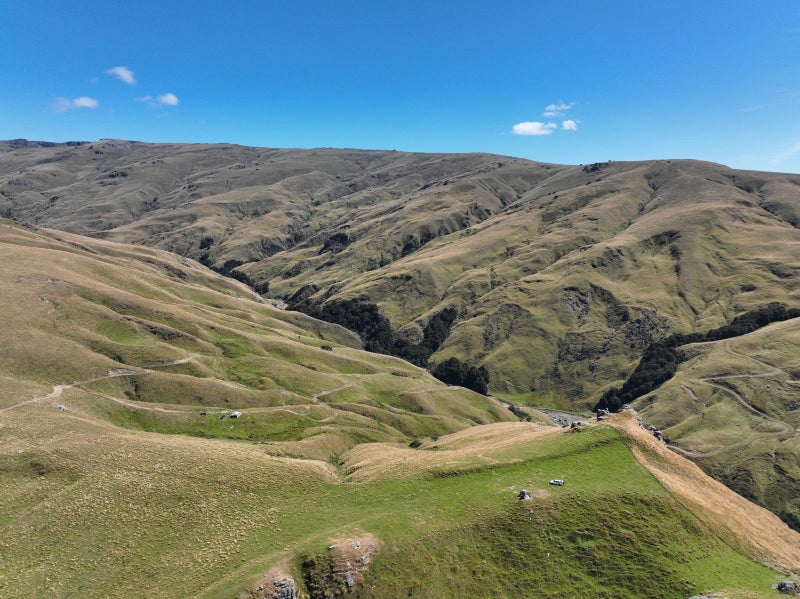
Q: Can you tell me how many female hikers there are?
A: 0